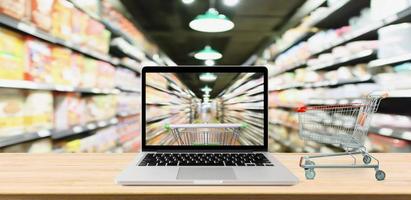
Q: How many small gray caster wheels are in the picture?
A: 4